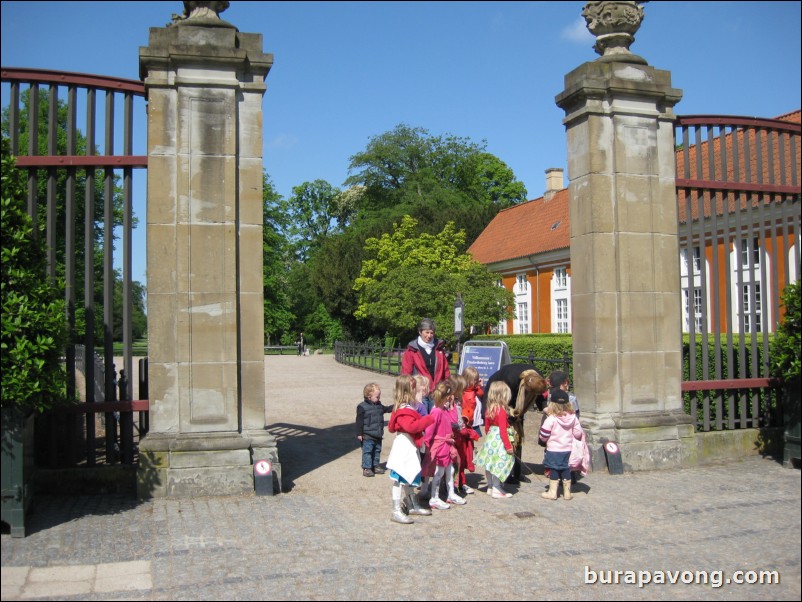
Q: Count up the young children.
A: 9